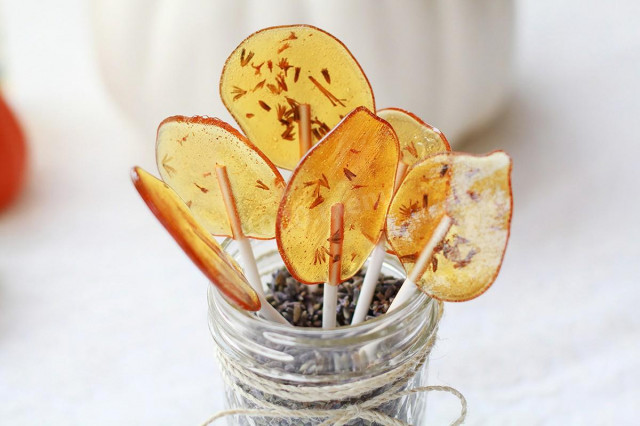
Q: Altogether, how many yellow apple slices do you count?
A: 6